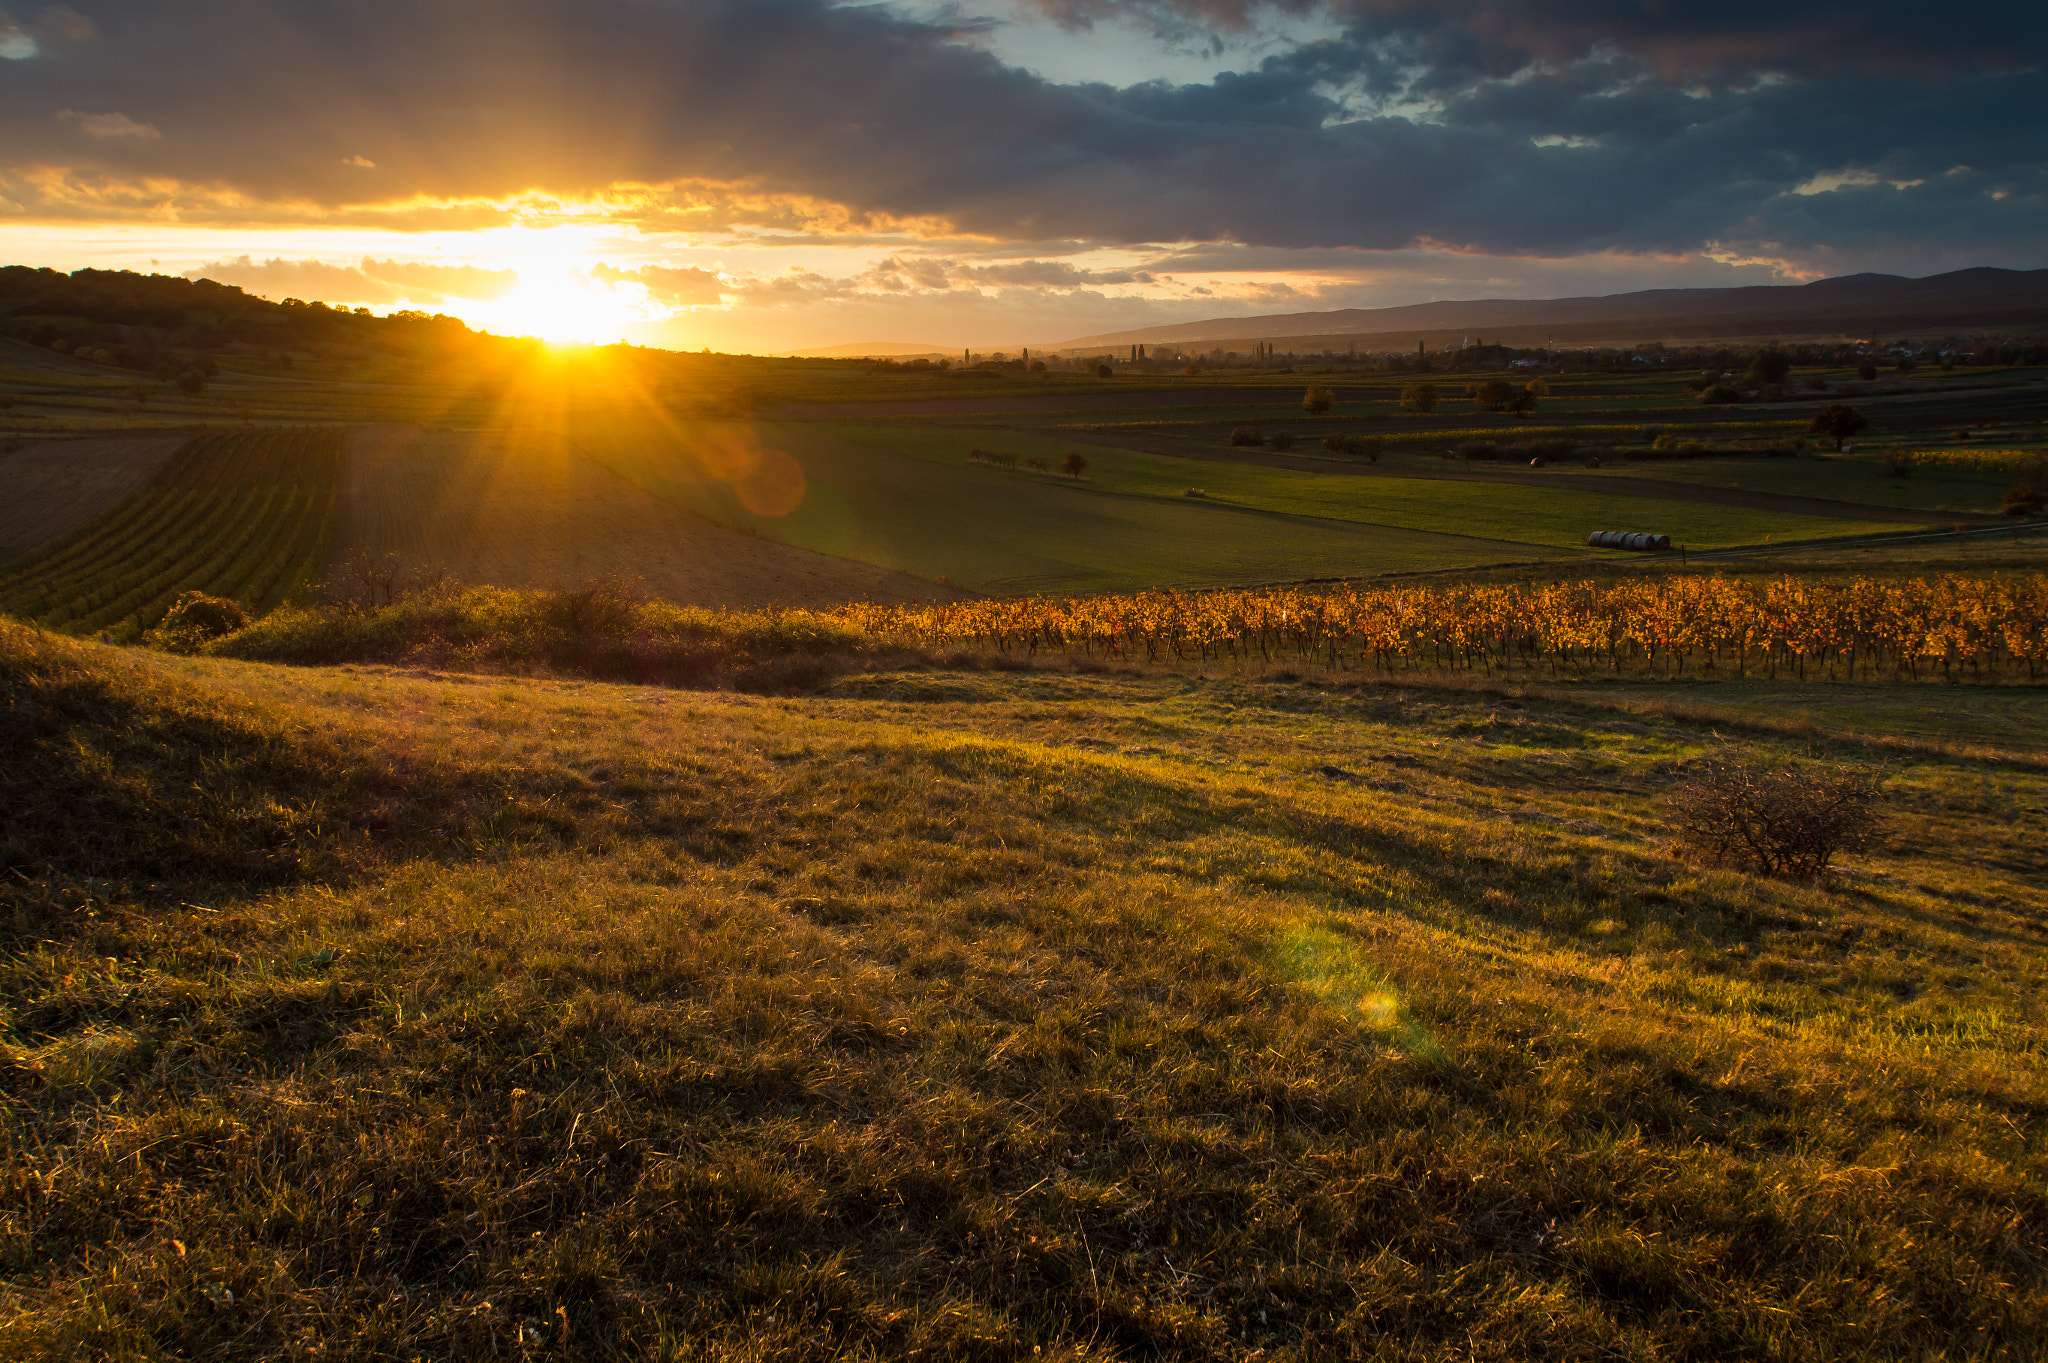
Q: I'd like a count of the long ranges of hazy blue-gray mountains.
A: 1